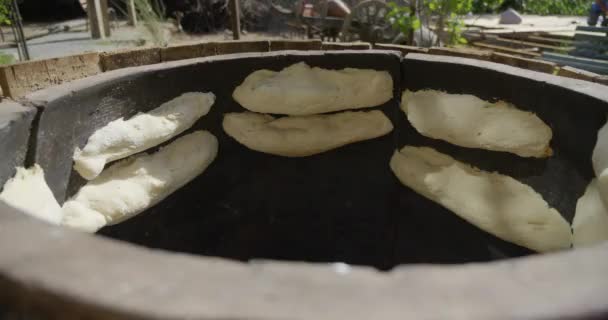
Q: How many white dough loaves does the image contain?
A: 9